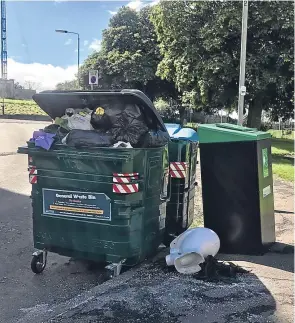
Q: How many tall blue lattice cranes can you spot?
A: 1